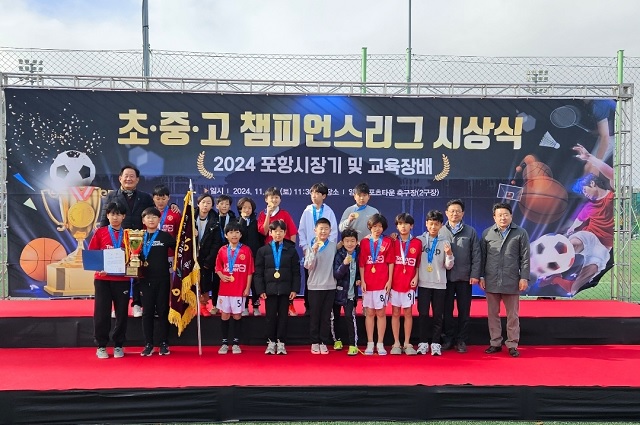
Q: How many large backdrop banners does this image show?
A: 1